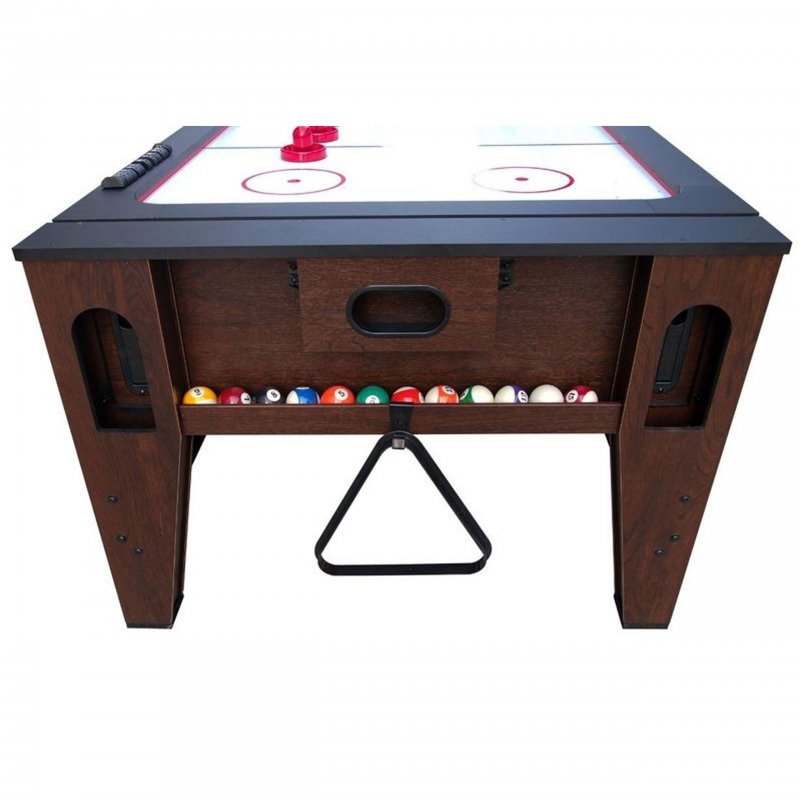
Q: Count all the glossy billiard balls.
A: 12